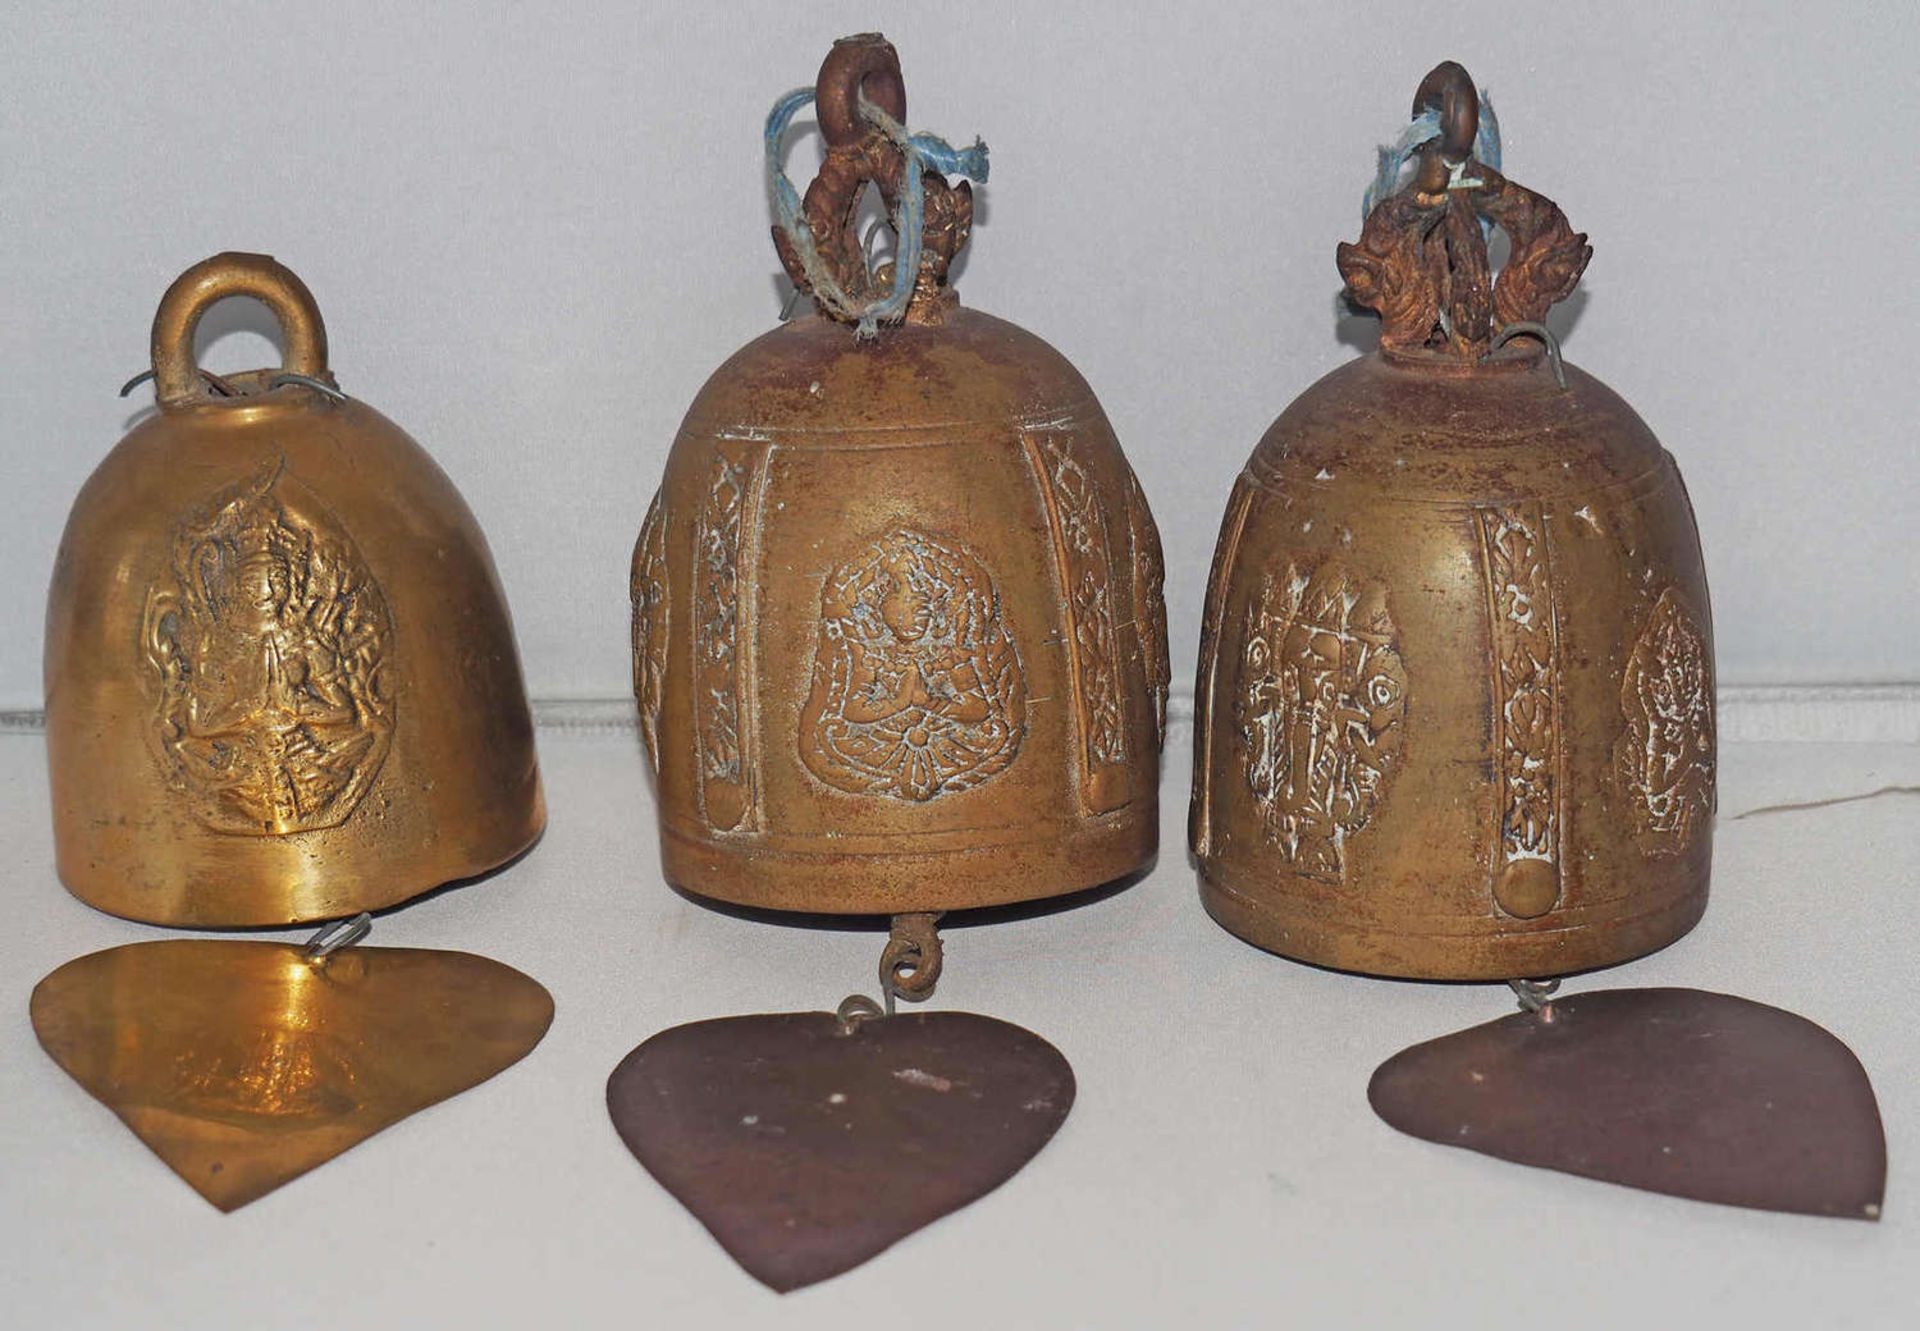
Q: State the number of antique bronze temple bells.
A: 3